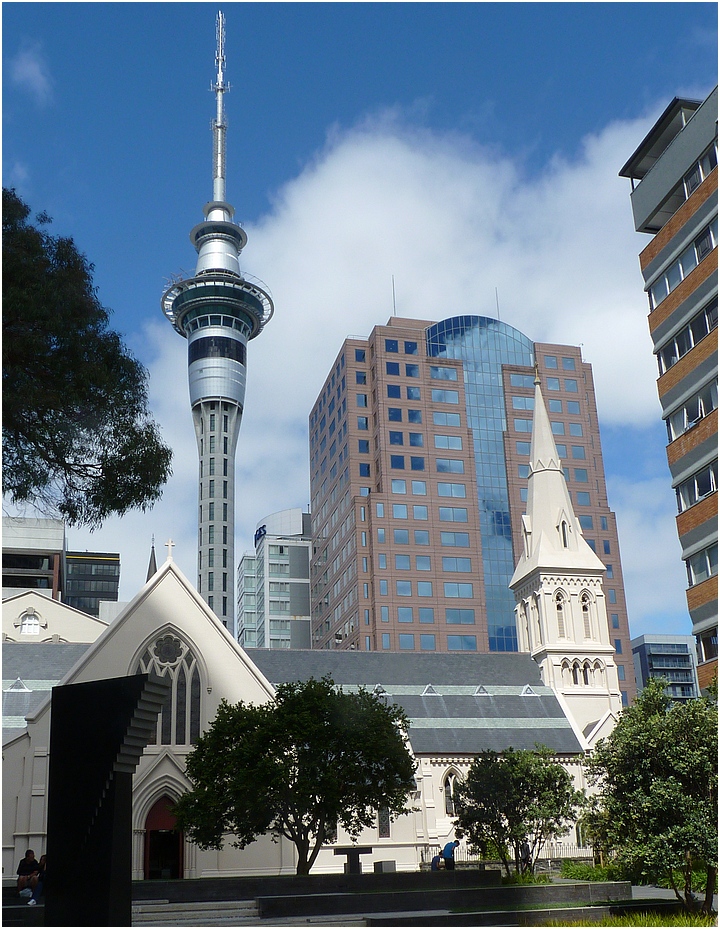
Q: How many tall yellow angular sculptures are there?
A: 0